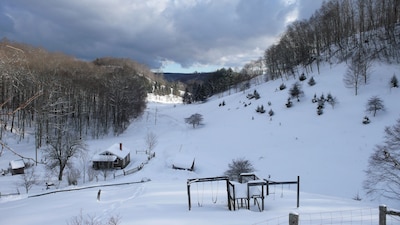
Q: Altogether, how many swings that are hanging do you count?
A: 2